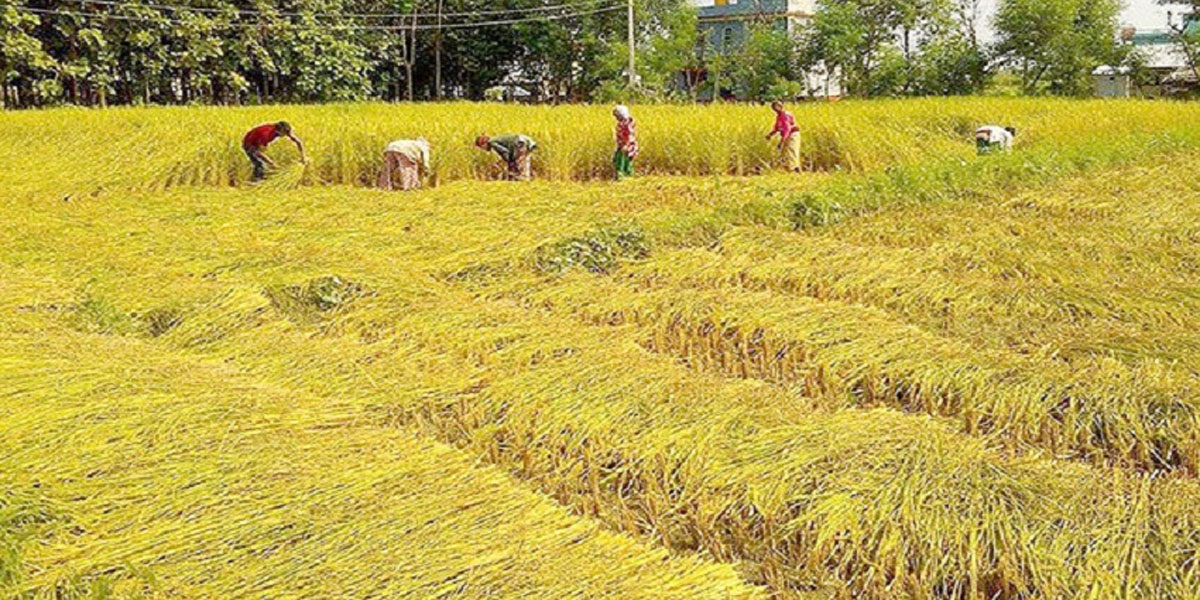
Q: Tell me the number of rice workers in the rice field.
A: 6